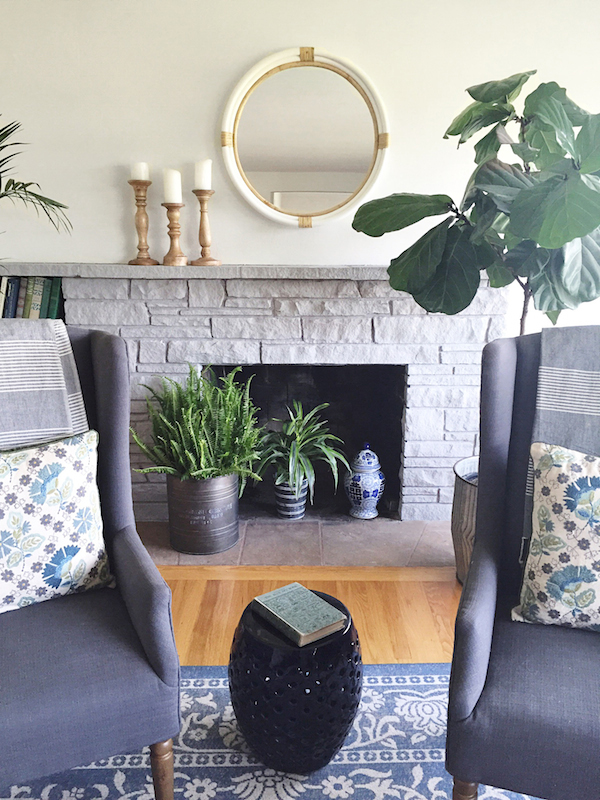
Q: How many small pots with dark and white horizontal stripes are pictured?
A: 1